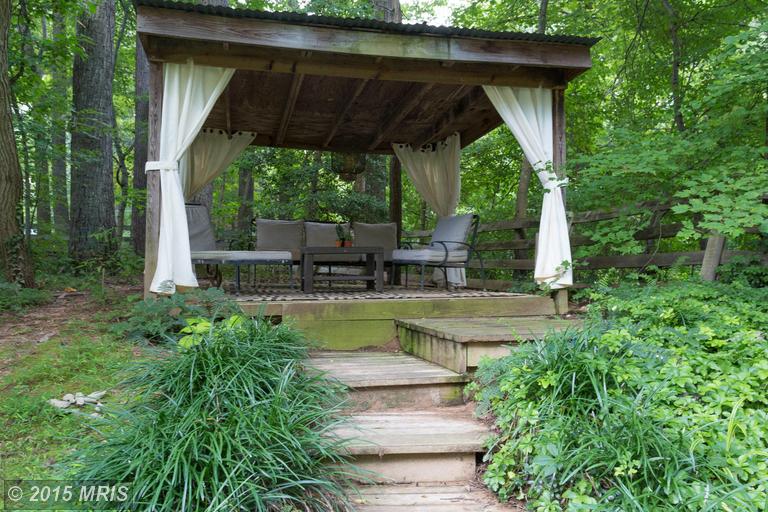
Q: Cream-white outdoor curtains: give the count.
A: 4